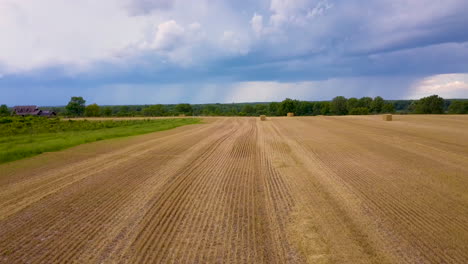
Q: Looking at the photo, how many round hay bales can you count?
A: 3